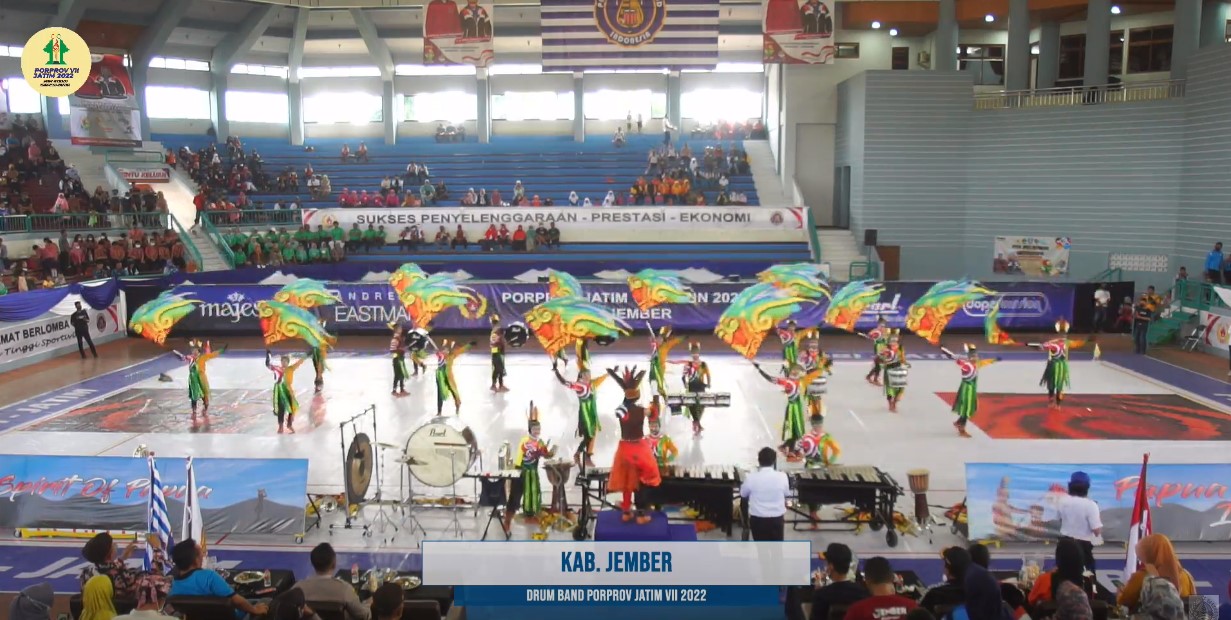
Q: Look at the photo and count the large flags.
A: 13